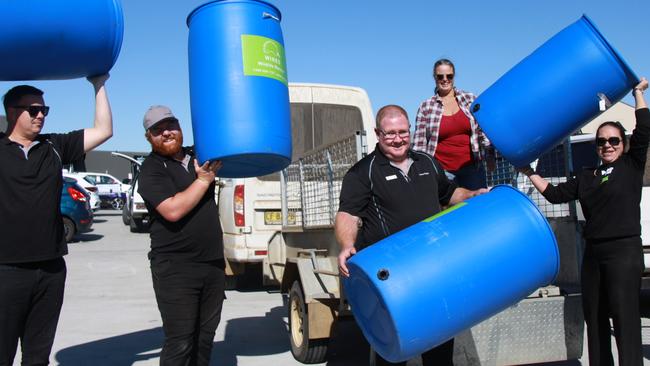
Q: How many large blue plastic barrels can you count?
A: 4